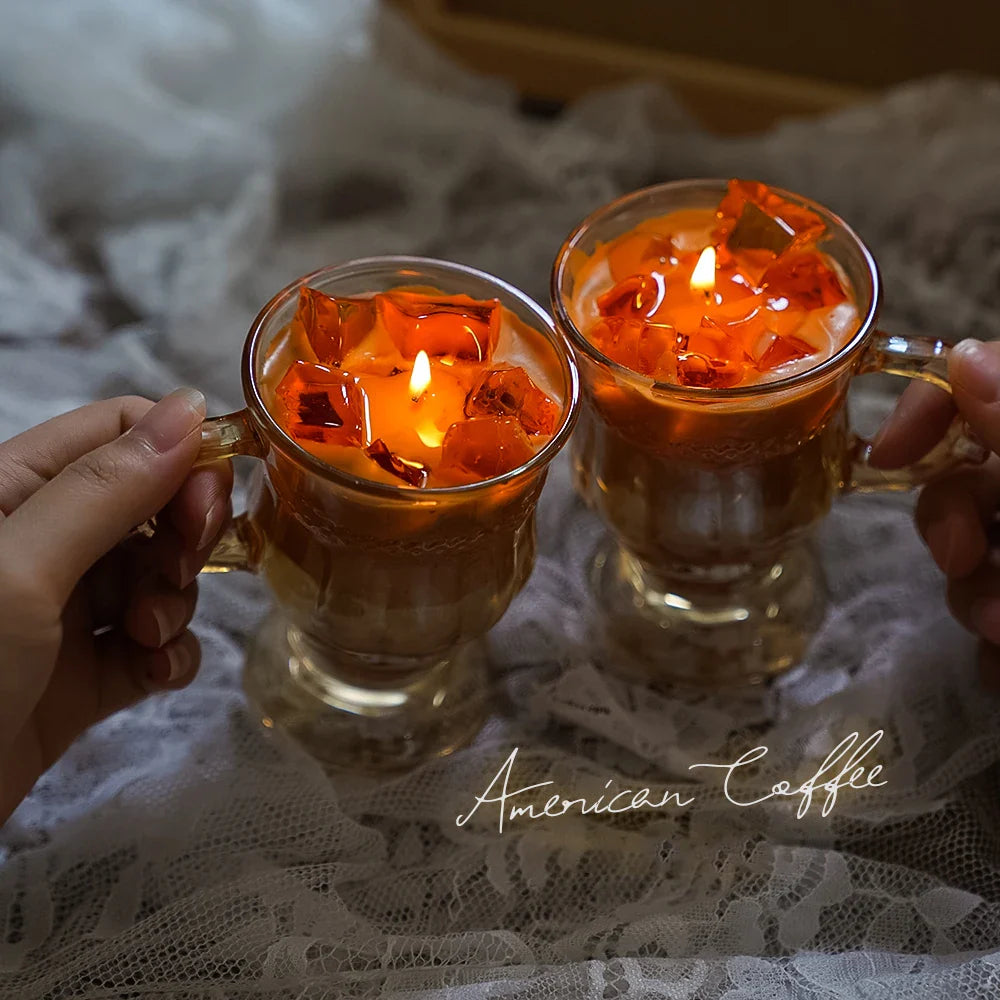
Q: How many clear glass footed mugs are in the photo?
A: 2